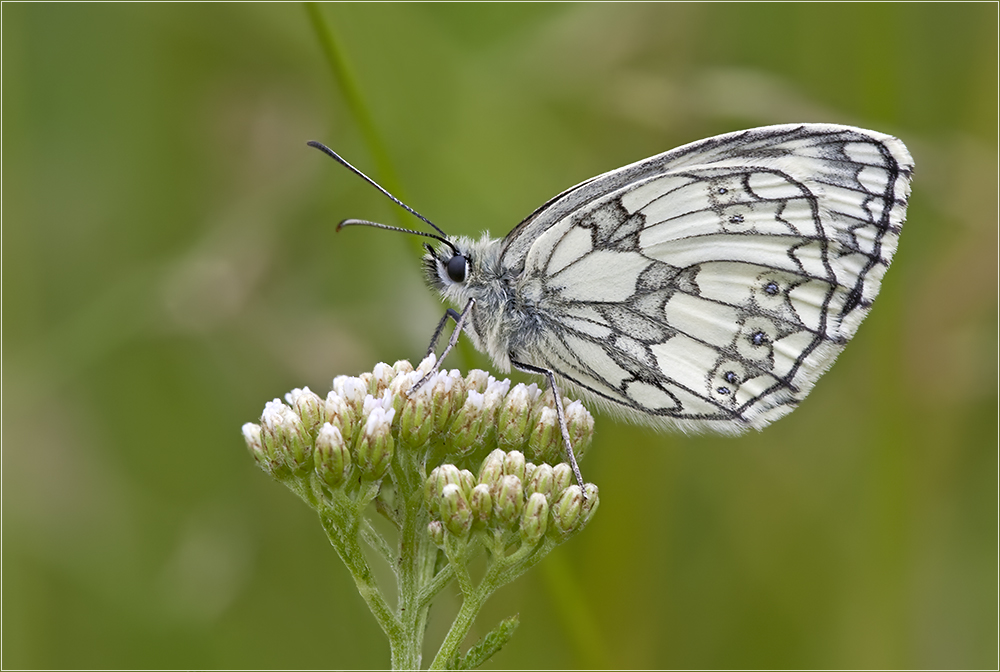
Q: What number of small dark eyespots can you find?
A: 6